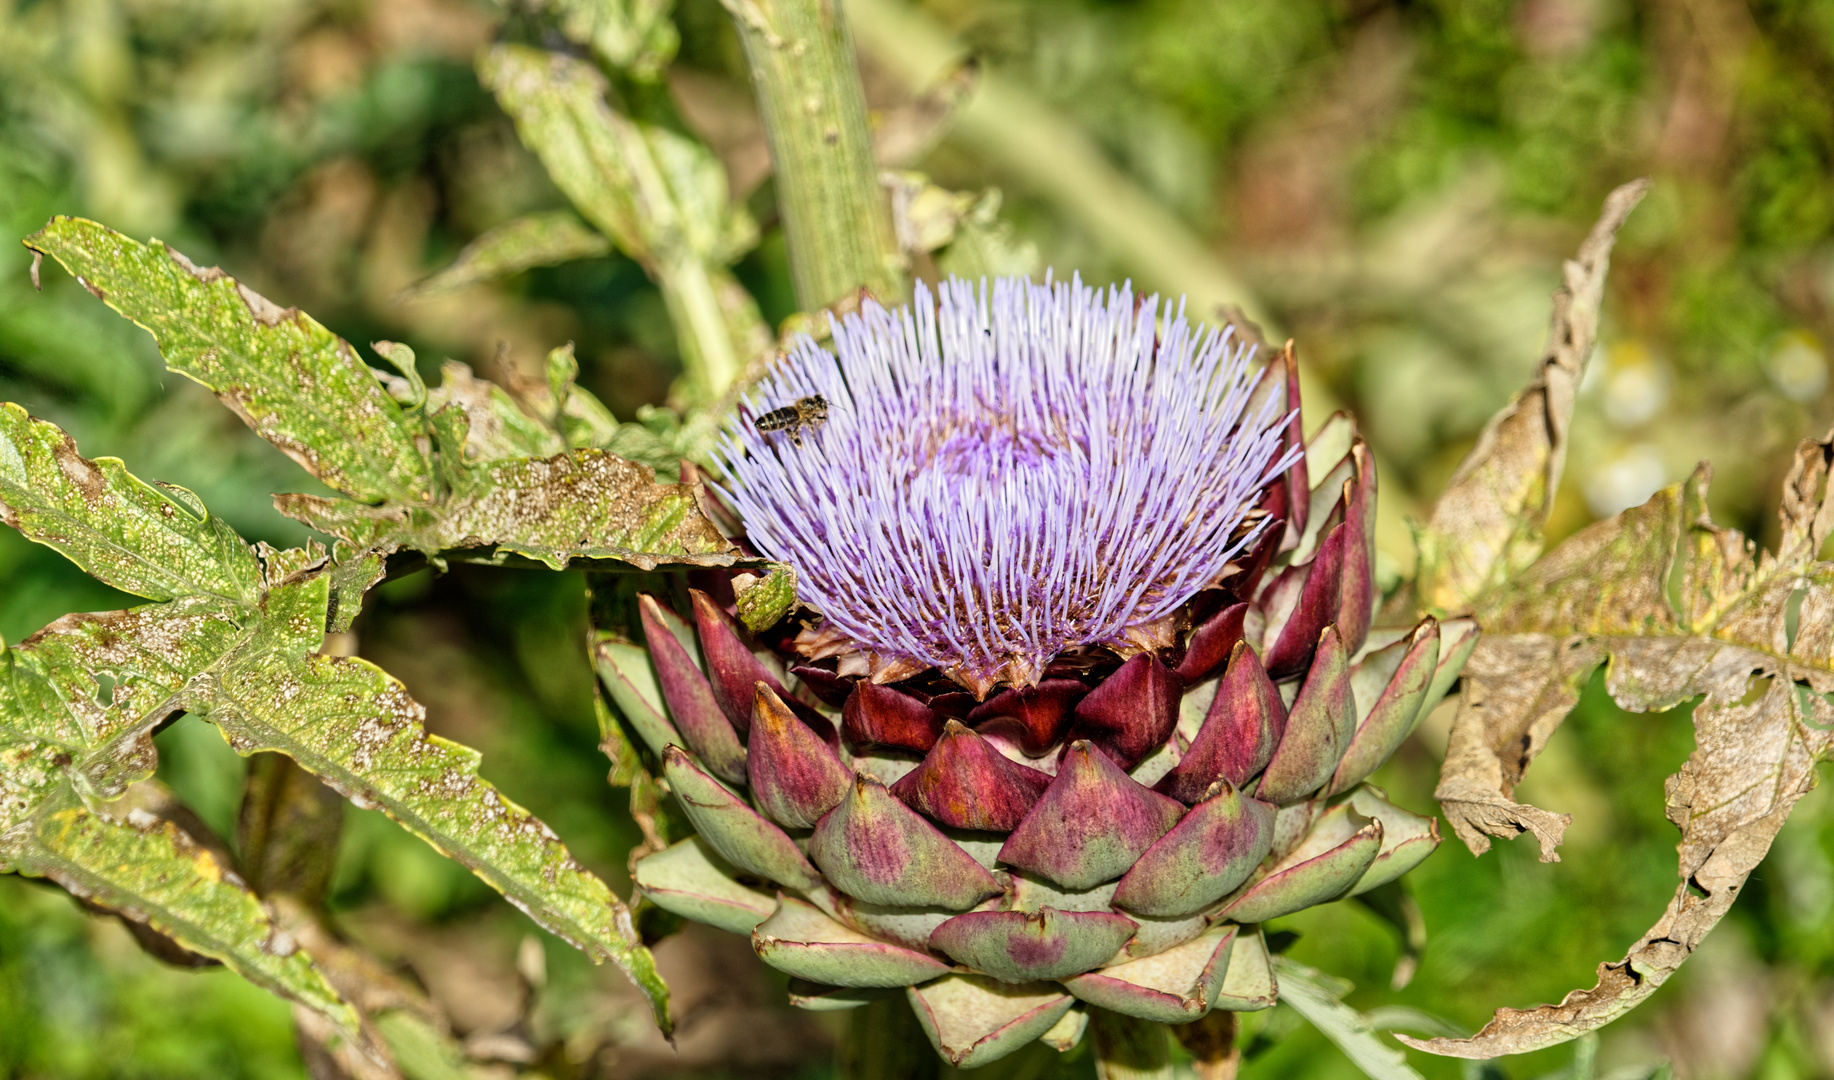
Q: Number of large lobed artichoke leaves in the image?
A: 2